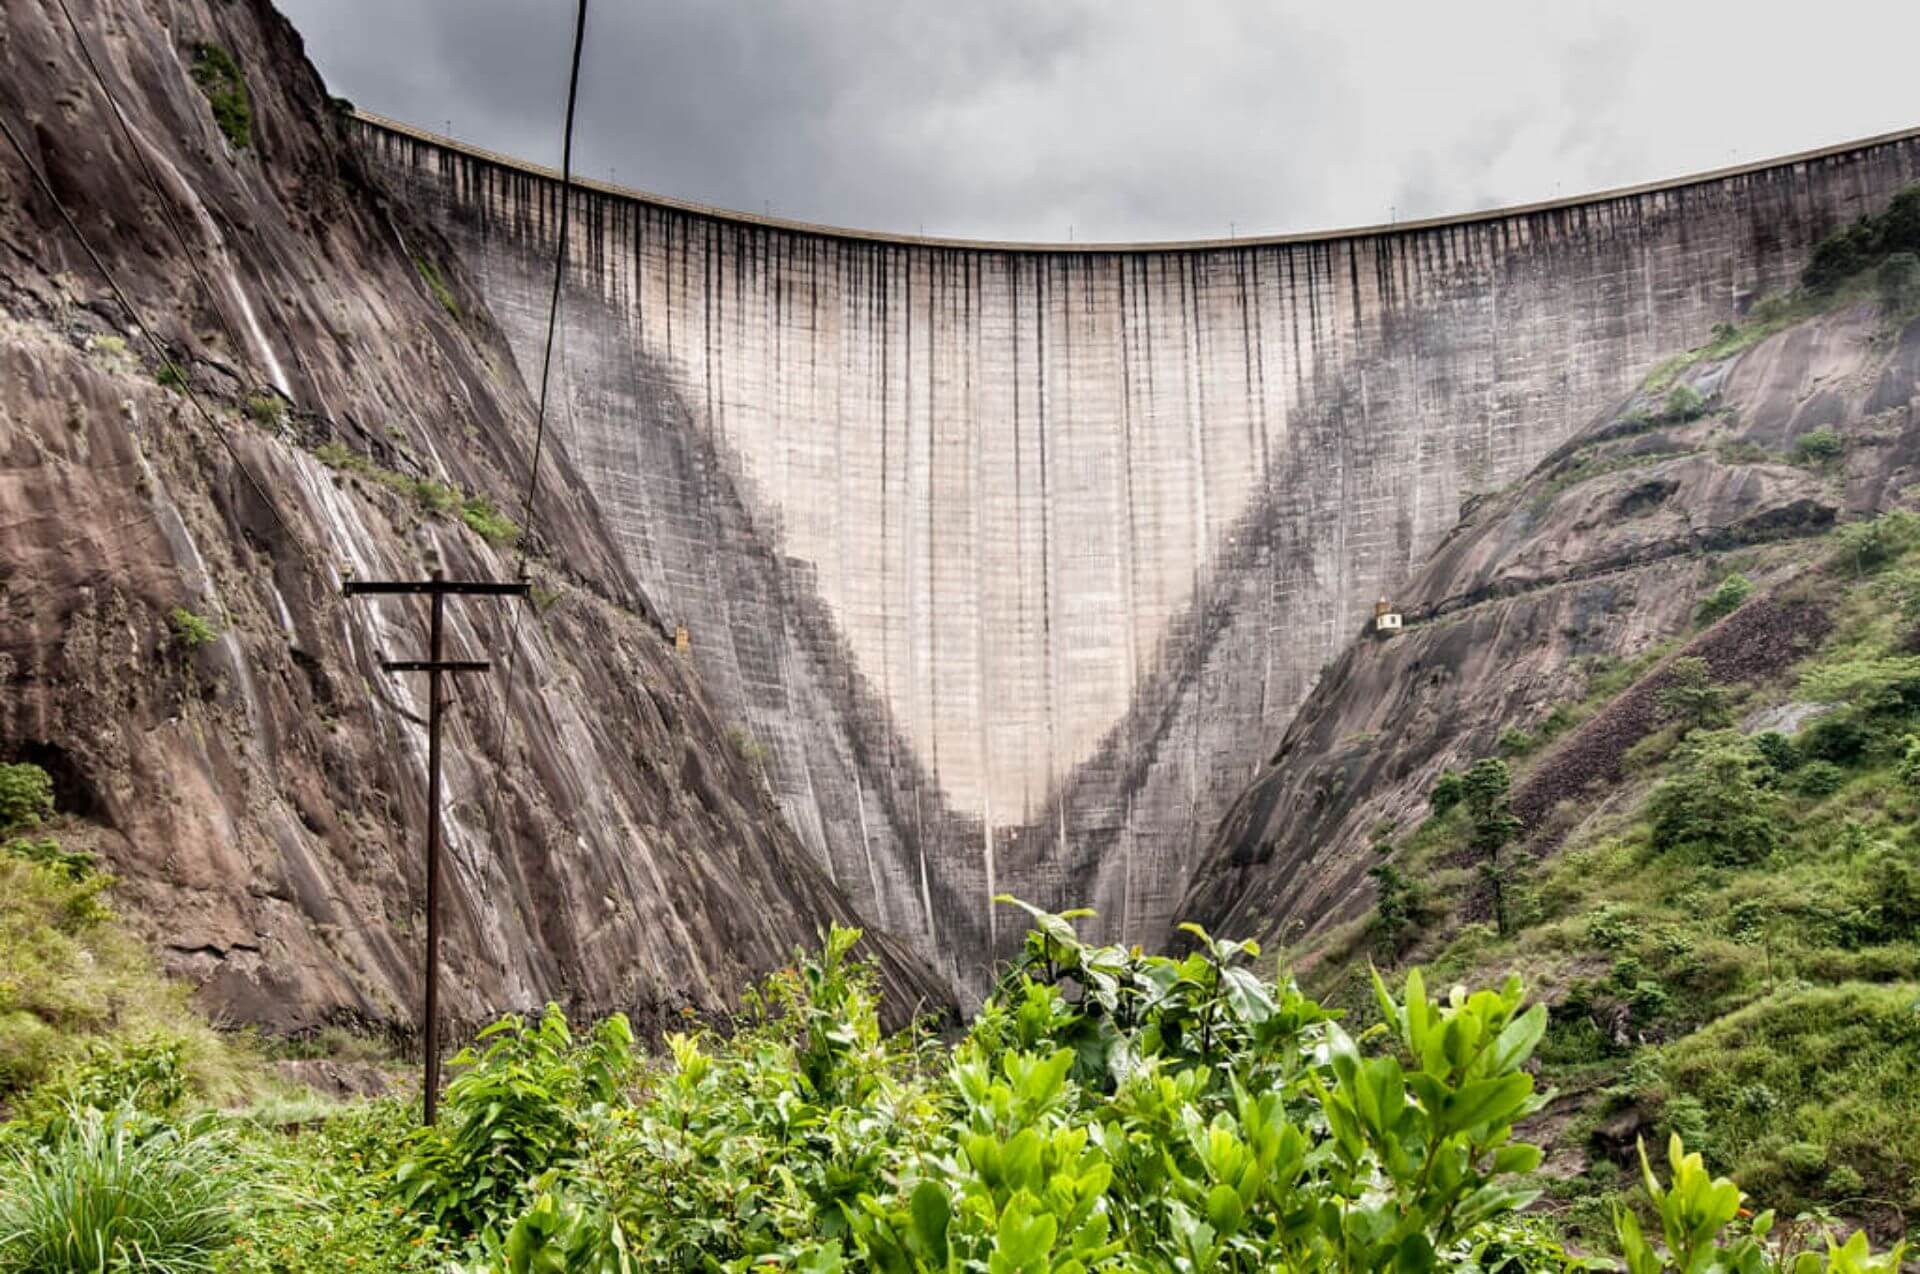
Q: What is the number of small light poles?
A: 9